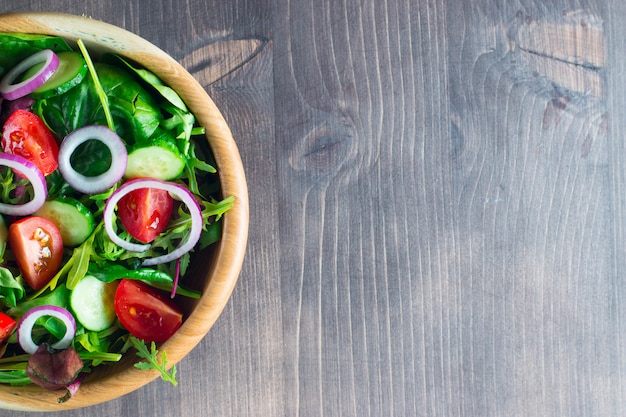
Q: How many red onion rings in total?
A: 5